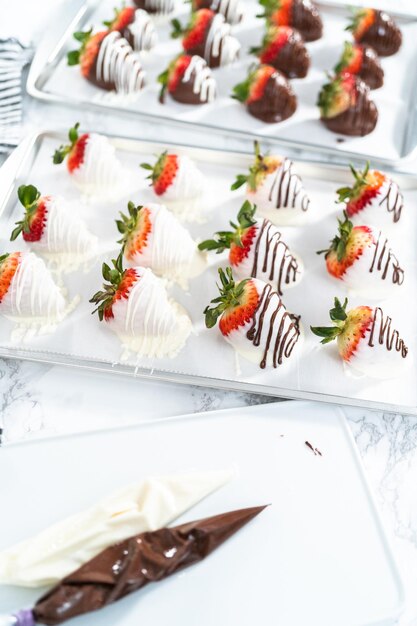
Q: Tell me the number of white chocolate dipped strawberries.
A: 12